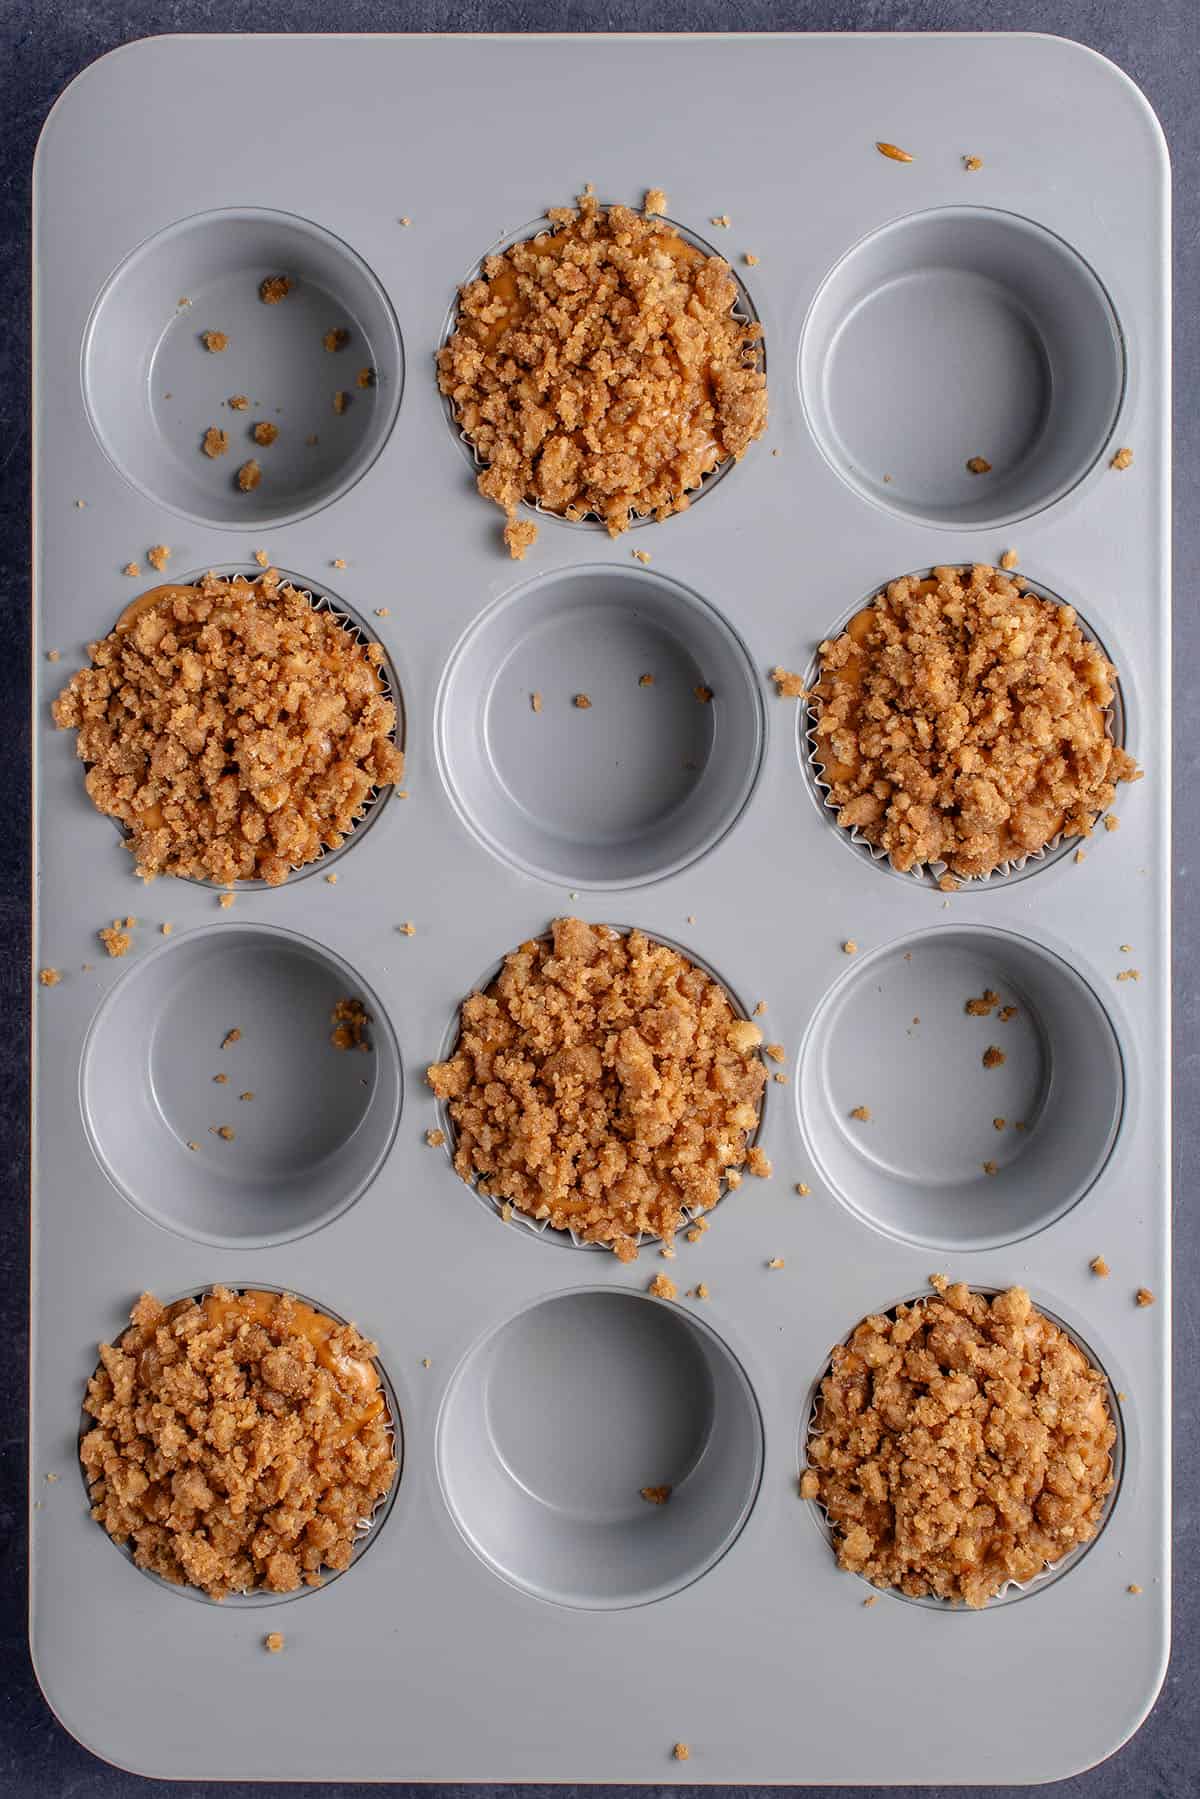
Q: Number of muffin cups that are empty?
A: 6